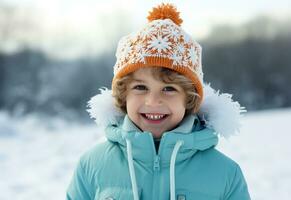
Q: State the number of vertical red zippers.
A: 0